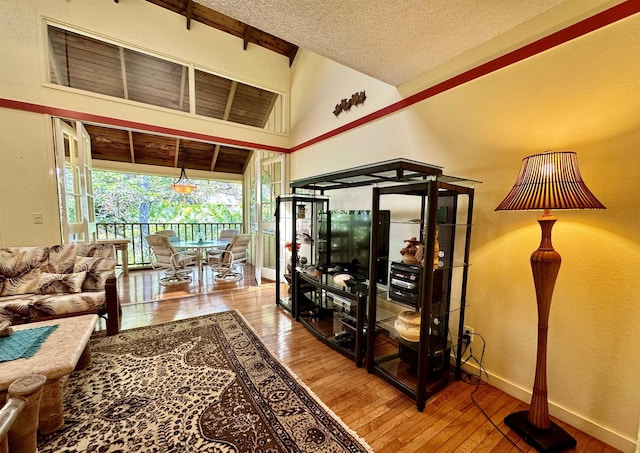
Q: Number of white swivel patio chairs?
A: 4